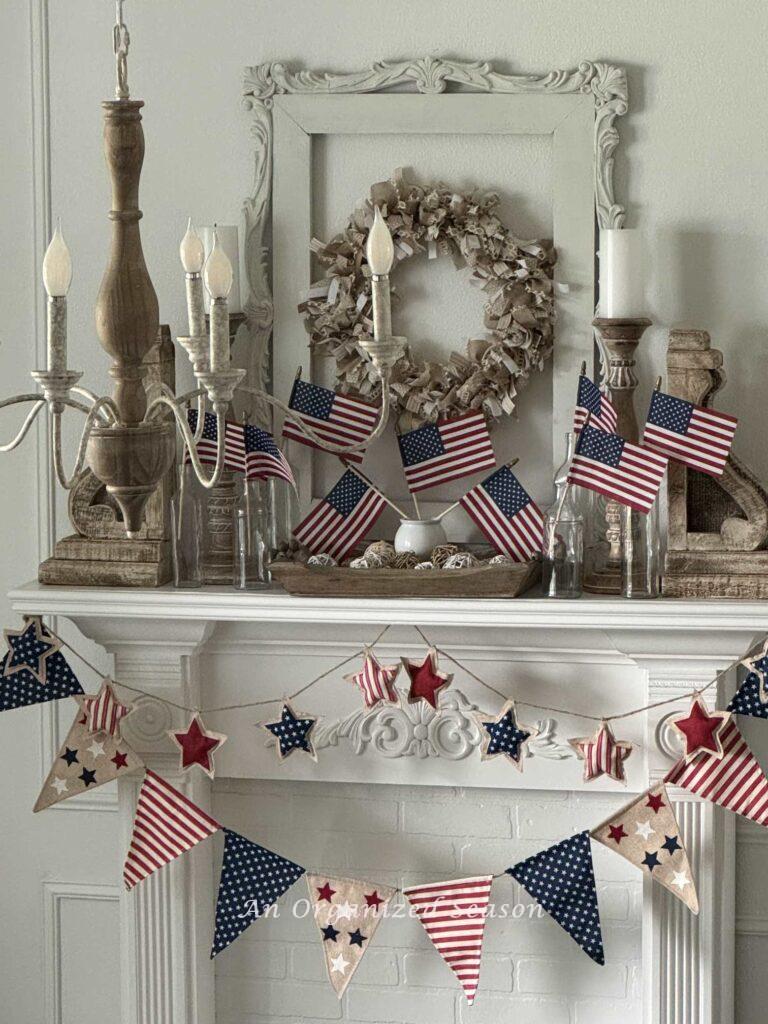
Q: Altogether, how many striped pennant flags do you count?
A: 3